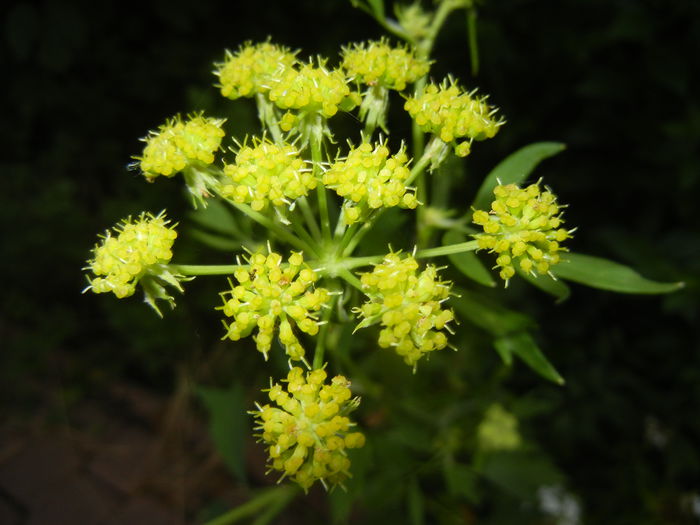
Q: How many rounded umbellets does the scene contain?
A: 12